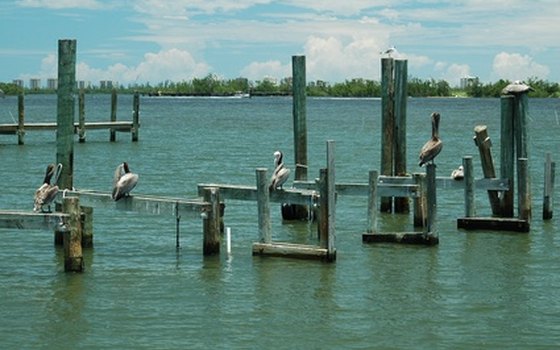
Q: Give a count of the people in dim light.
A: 0